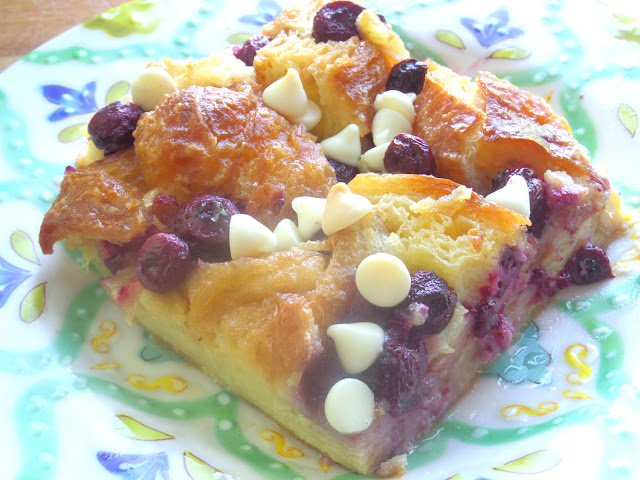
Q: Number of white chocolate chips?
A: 15